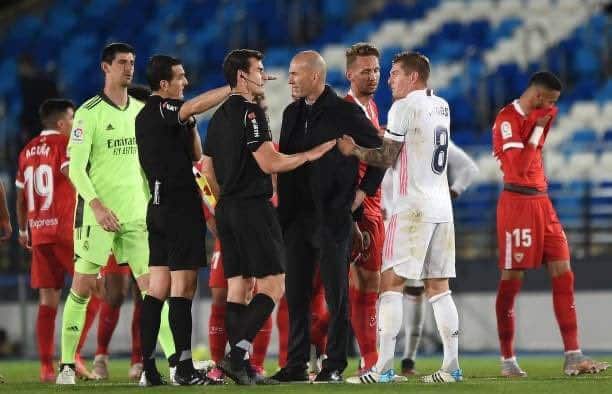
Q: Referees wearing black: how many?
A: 2